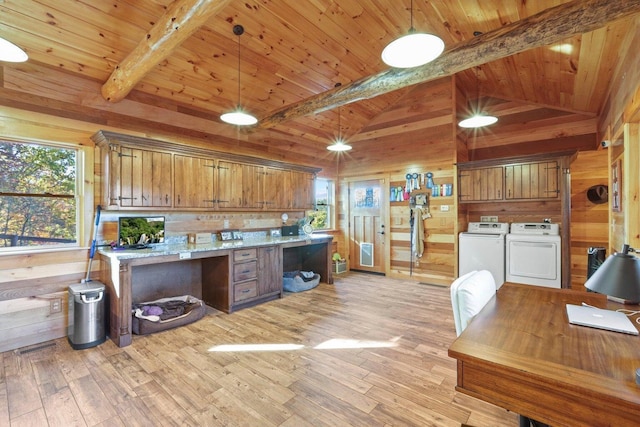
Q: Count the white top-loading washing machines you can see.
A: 1